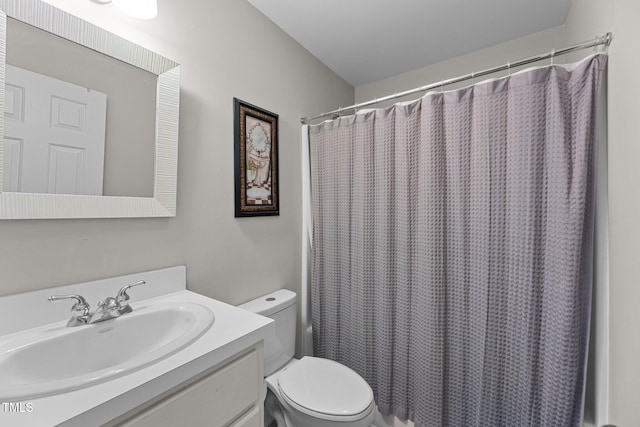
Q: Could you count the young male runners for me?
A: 0